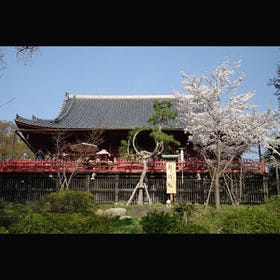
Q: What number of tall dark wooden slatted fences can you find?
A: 1